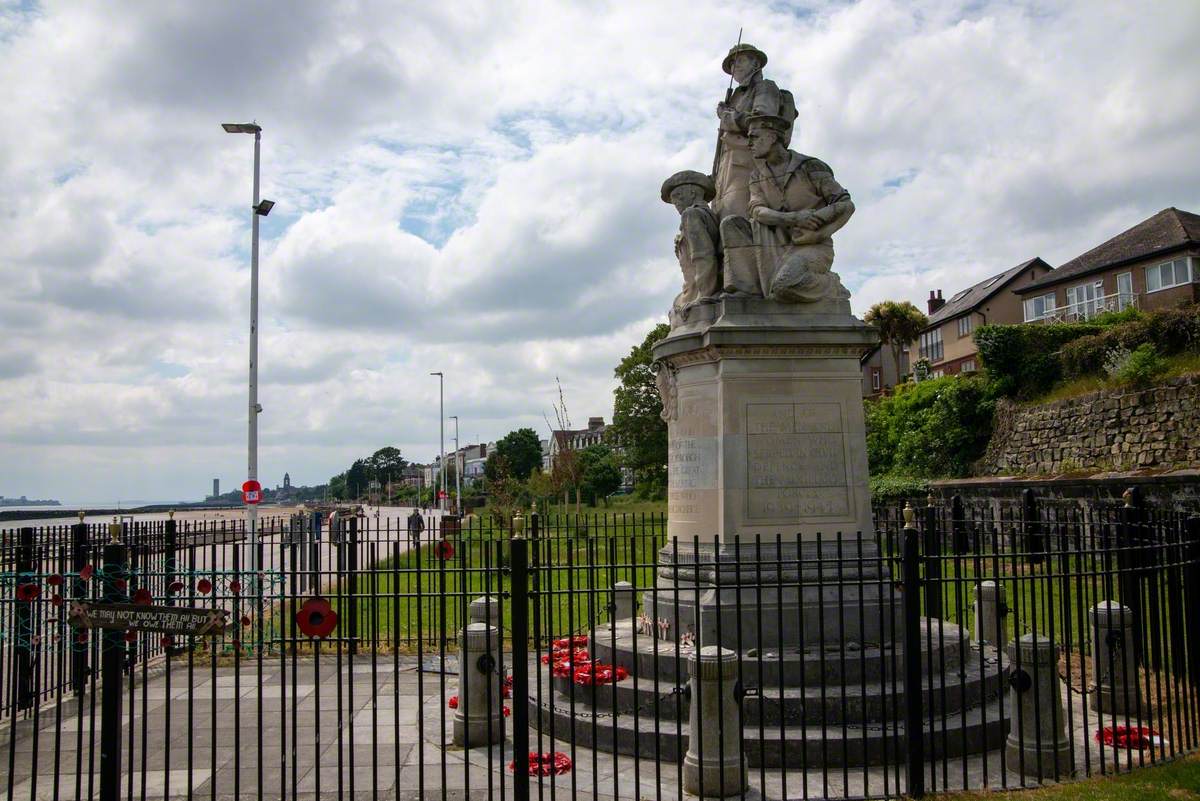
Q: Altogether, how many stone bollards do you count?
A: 7